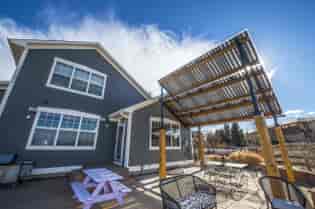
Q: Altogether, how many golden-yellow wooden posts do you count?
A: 4